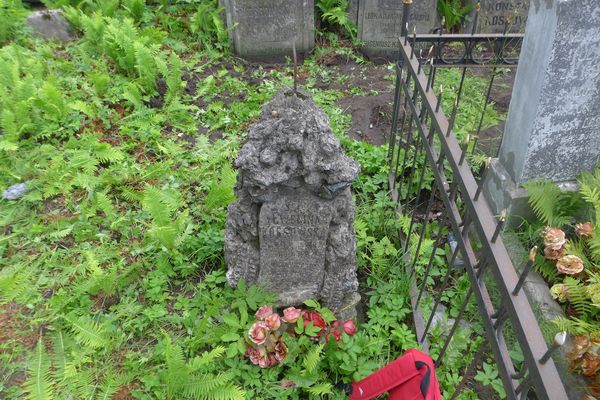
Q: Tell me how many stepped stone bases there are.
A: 1